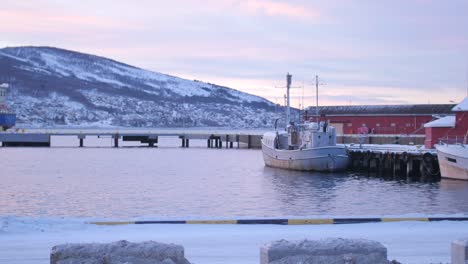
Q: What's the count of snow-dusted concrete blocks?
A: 3